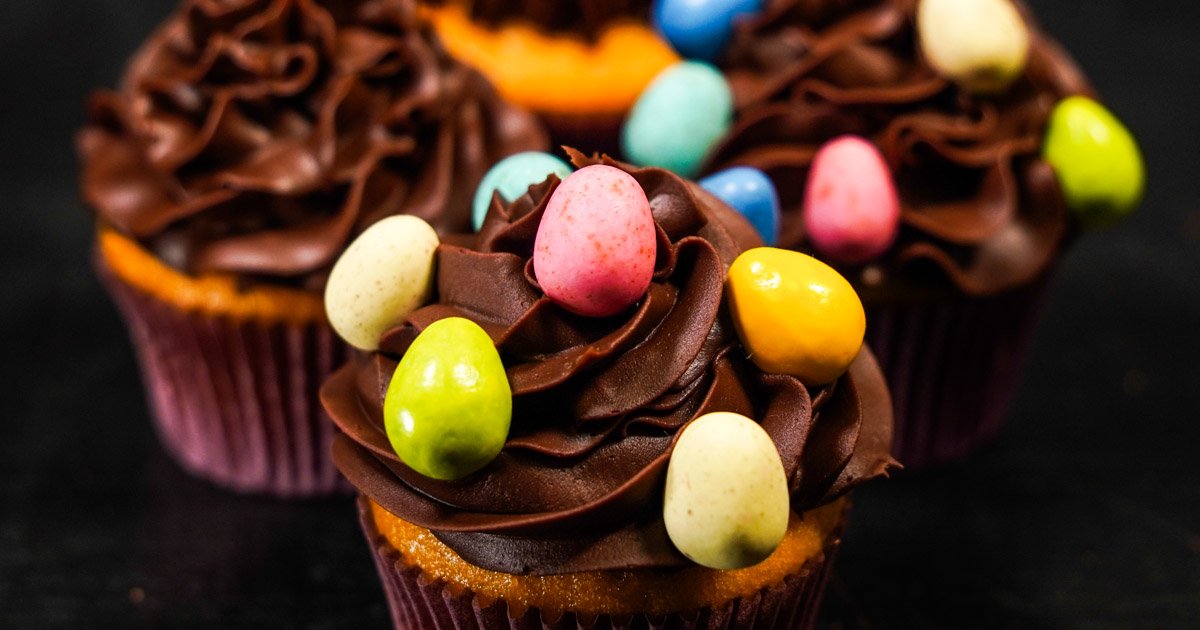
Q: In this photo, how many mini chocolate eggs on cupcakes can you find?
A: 12